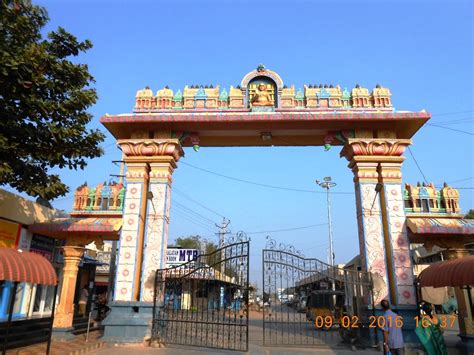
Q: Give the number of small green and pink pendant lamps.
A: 2